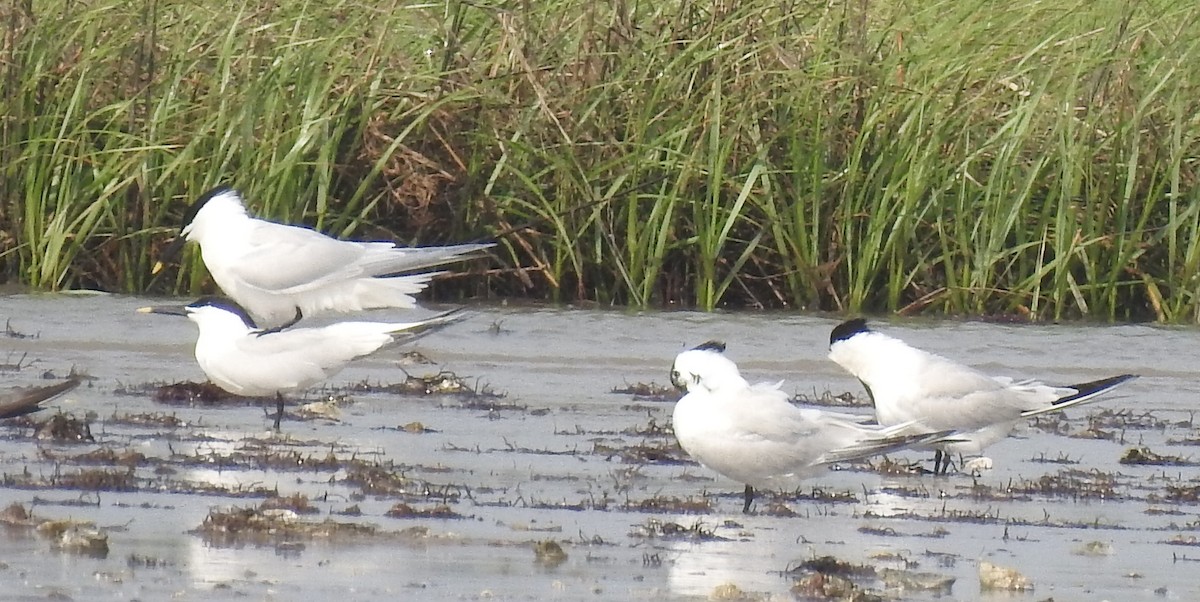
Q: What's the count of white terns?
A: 4